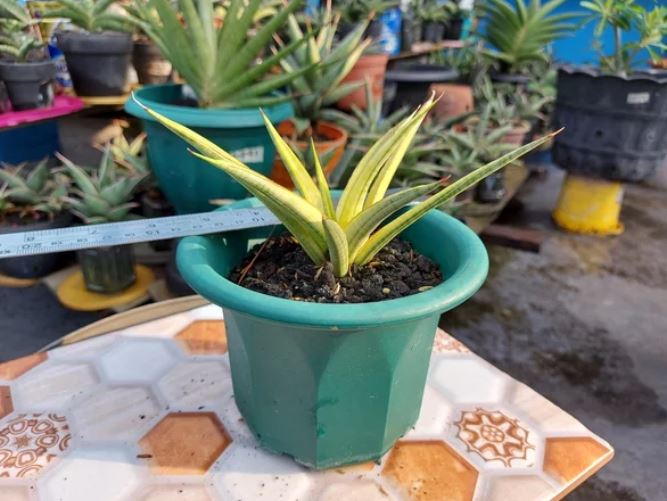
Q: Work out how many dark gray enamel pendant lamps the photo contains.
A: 0